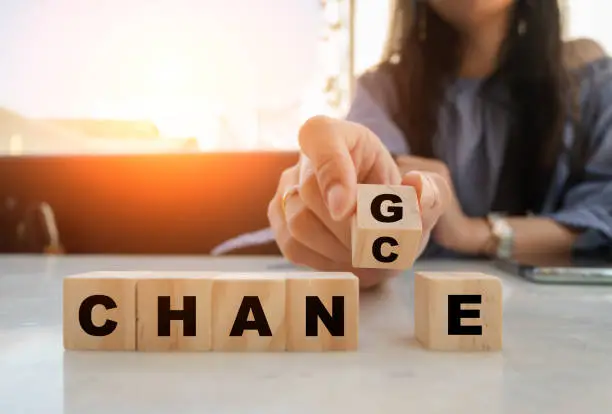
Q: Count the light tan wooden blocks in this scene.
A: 6